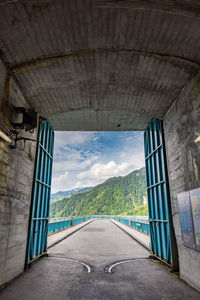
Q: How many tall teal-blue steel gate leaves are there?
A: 2